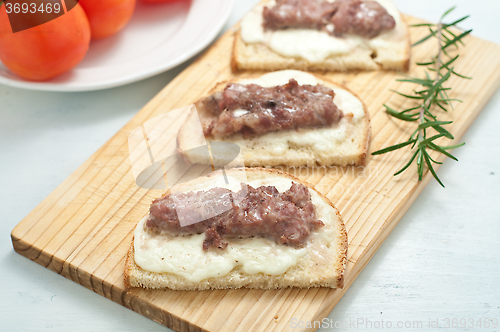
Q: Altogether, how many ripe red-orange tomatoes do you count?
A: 3